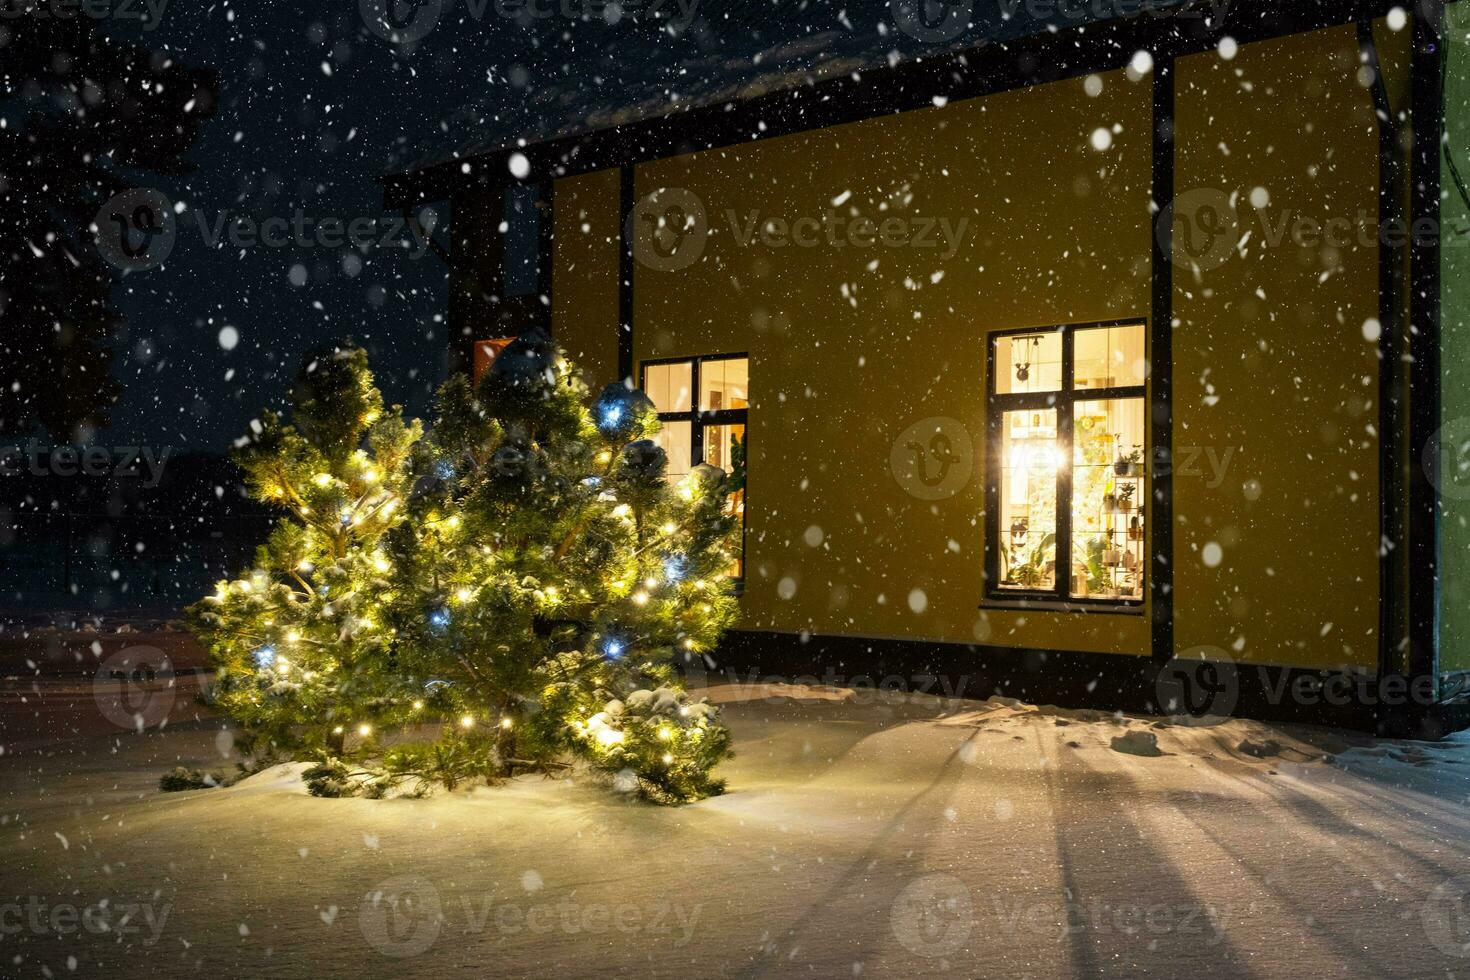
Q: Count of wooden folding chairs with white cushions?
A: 0